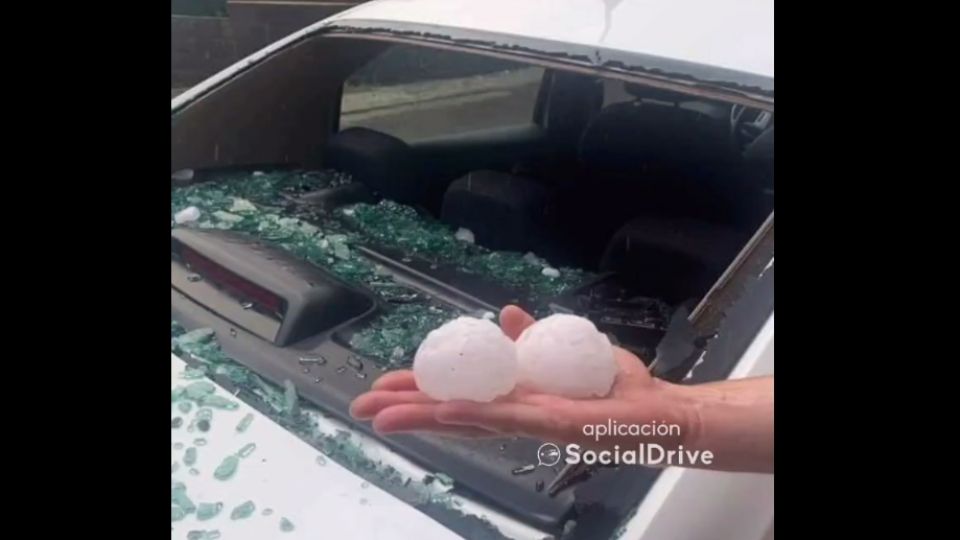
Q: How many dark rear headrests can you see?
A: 3